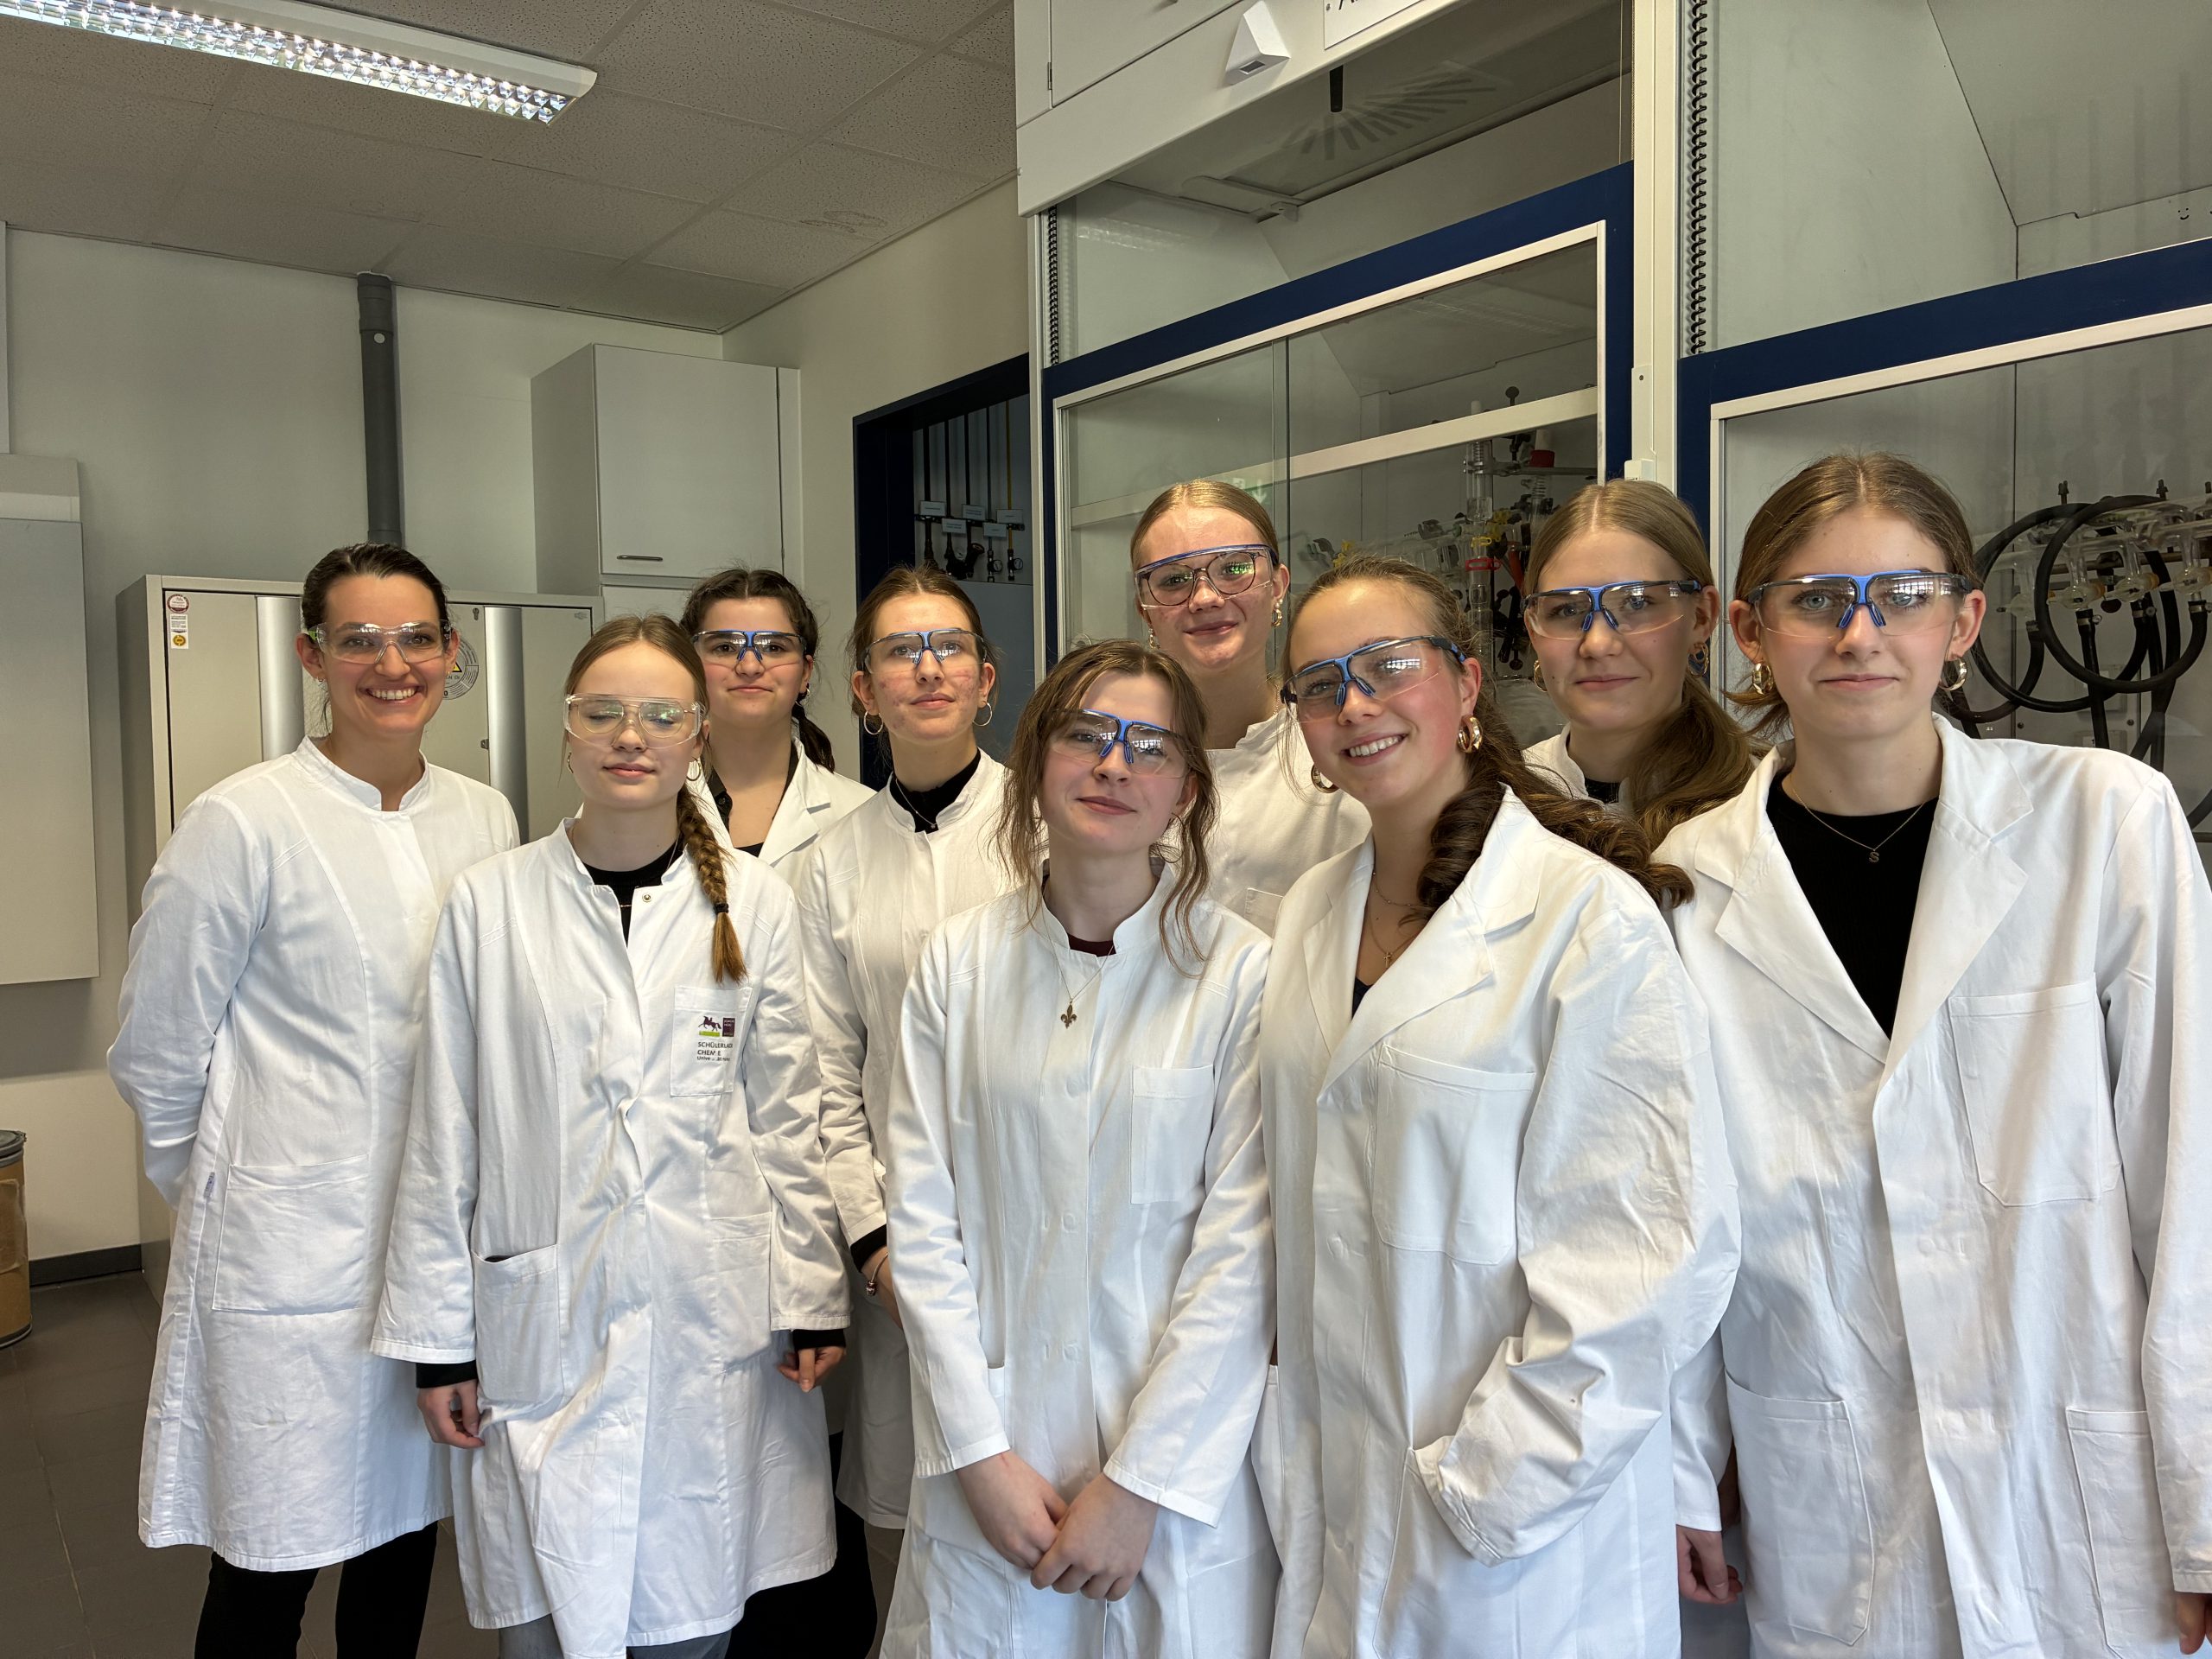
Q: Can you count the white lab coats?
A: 9